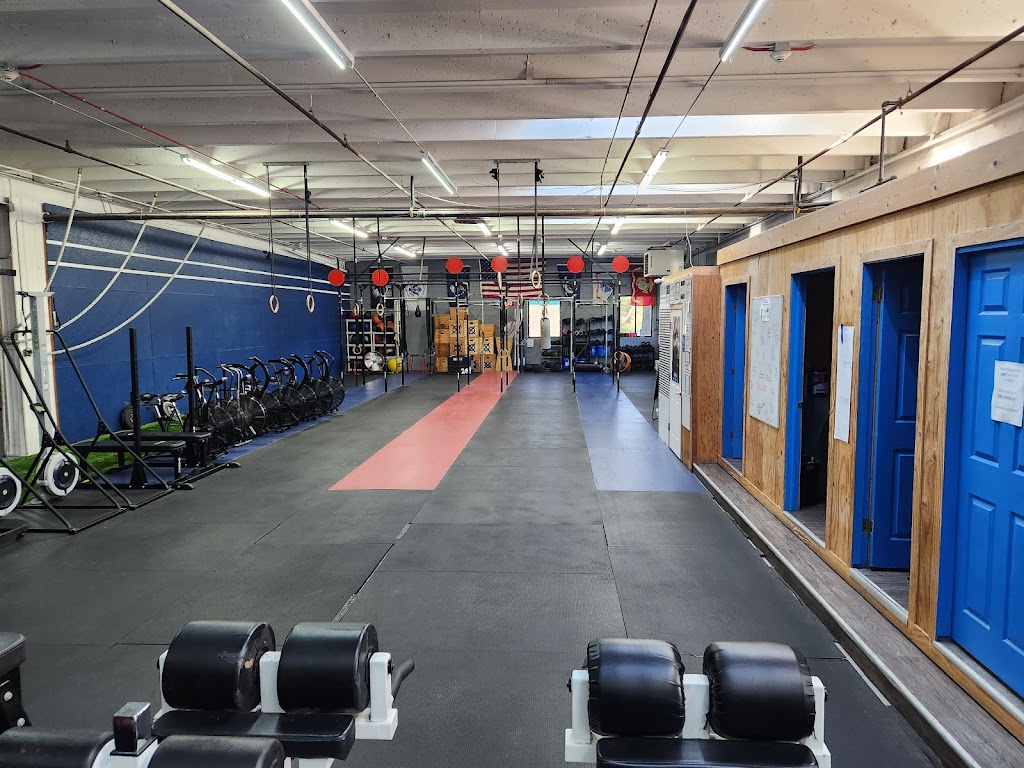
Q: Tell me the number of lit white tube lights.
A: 11